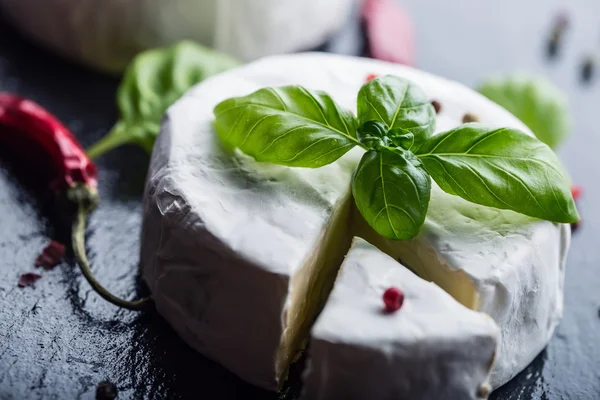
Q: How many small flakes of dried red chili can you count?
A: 2